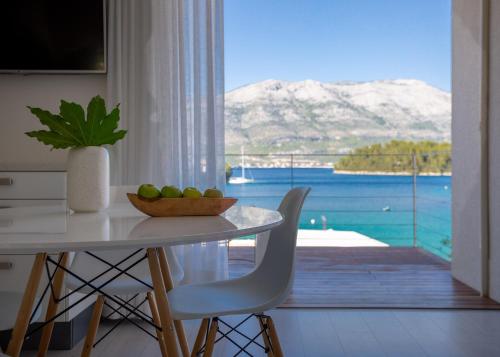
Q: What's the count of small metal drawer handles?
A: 2